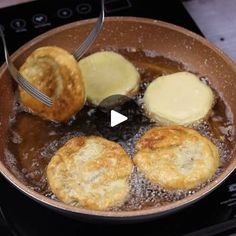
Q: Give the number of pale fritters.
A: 2